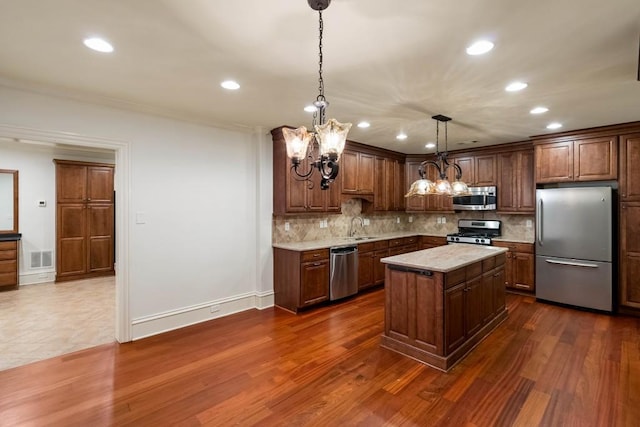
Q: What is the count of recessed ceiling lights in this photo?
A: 10